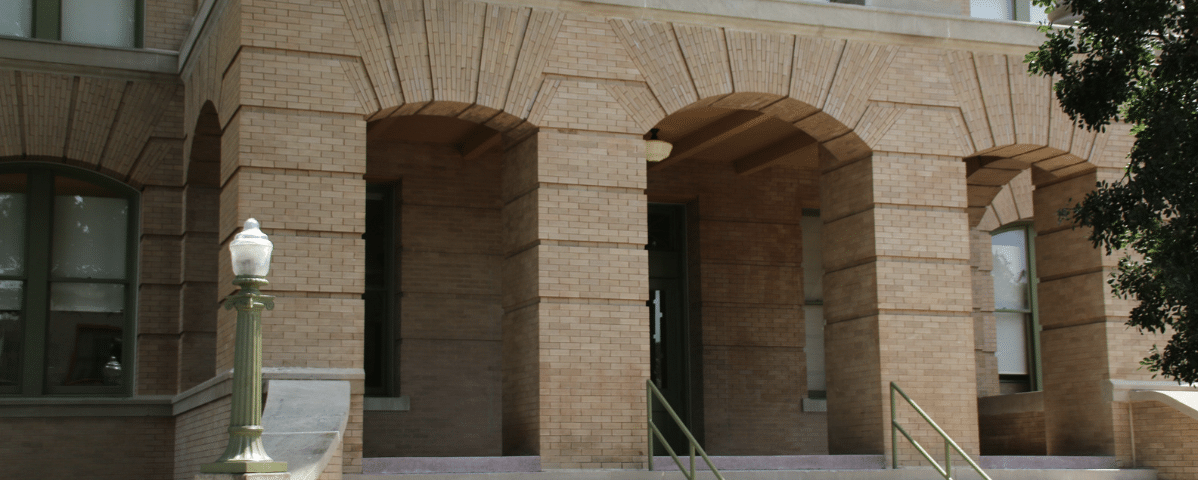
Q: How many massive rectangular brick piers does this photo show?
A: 4